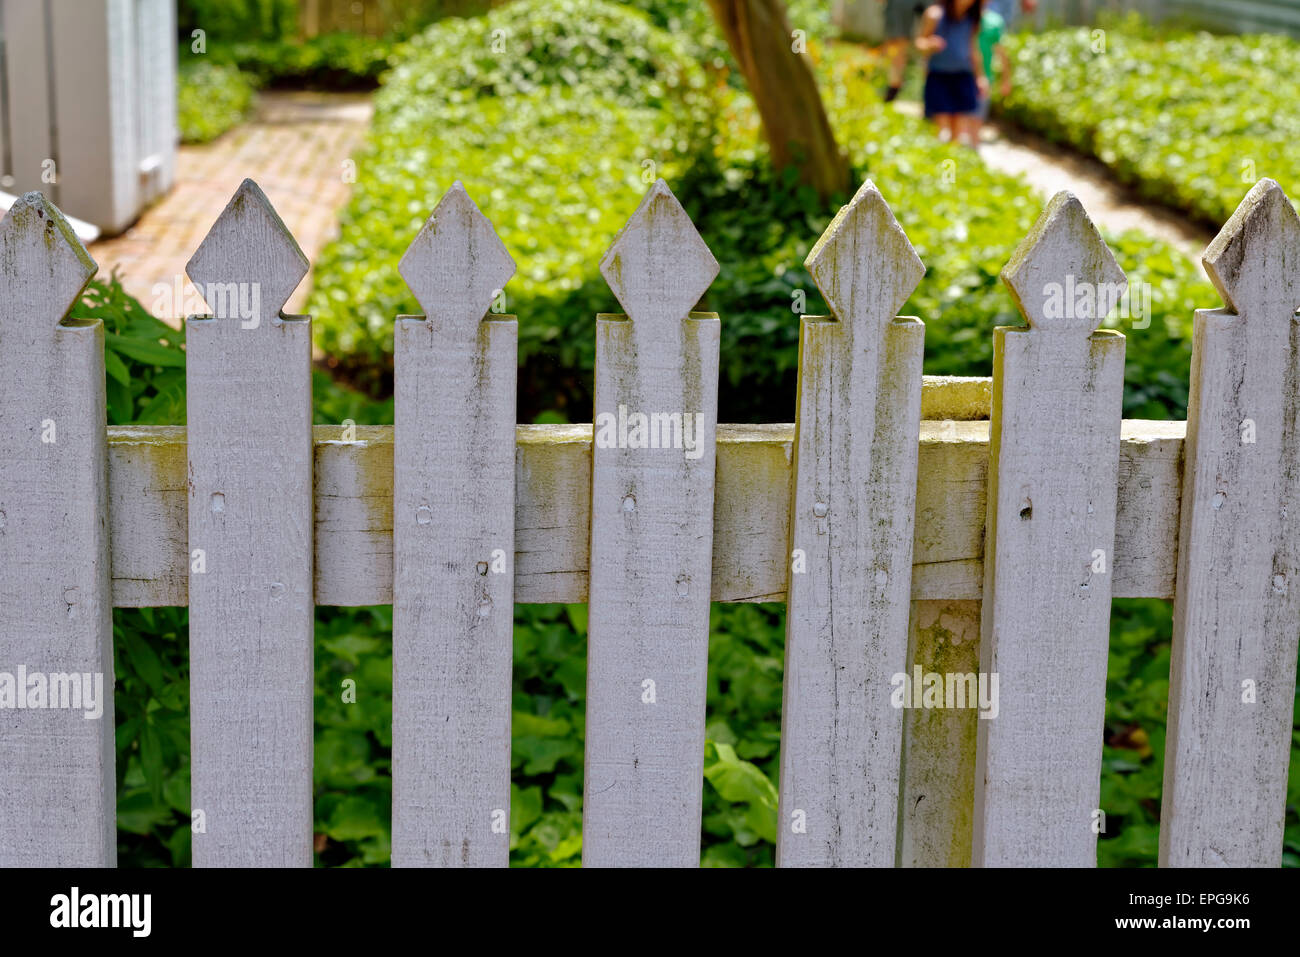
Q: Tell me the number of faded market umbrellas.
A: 0